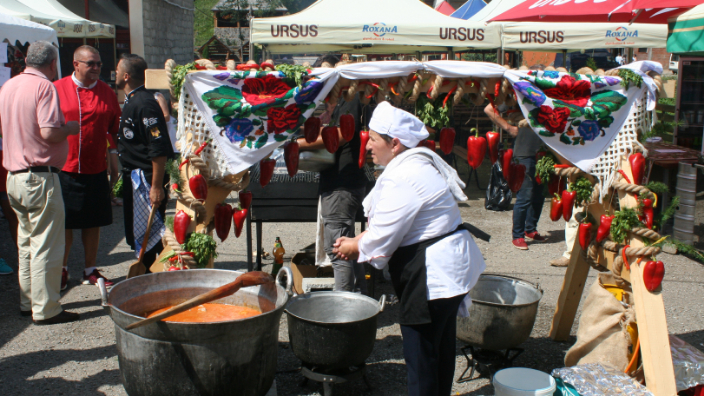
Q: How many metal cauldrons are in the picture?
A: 3